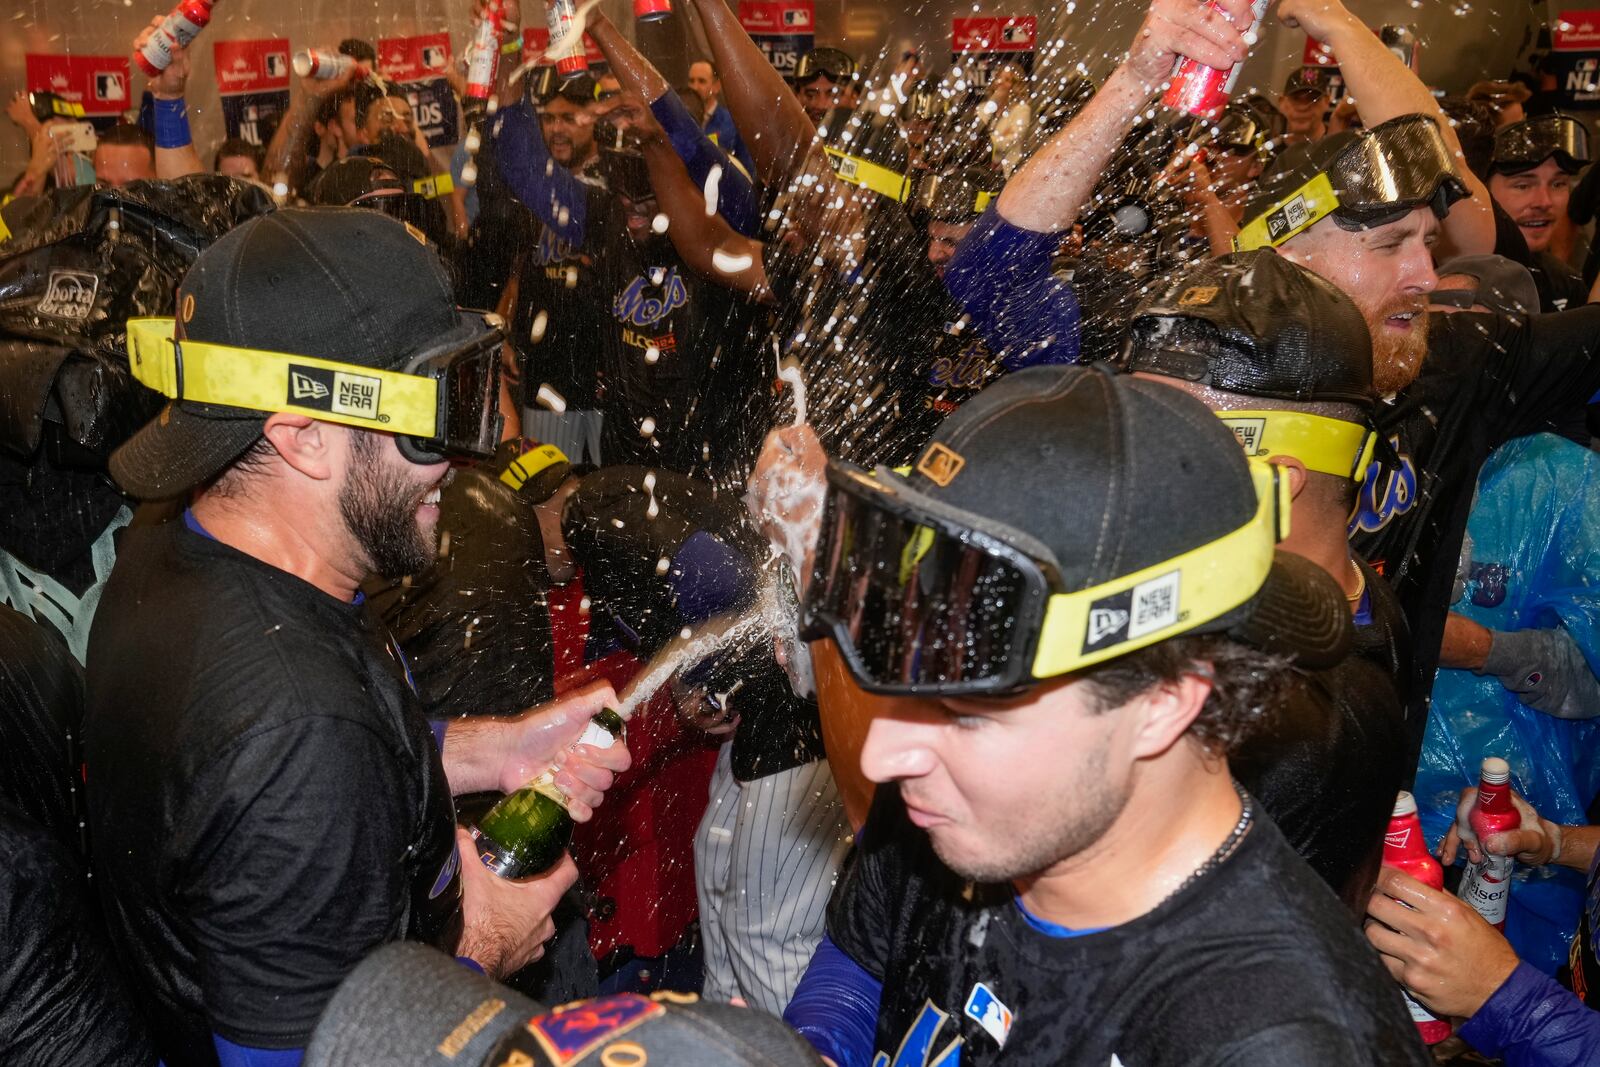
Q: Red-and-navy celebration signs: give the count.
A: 8